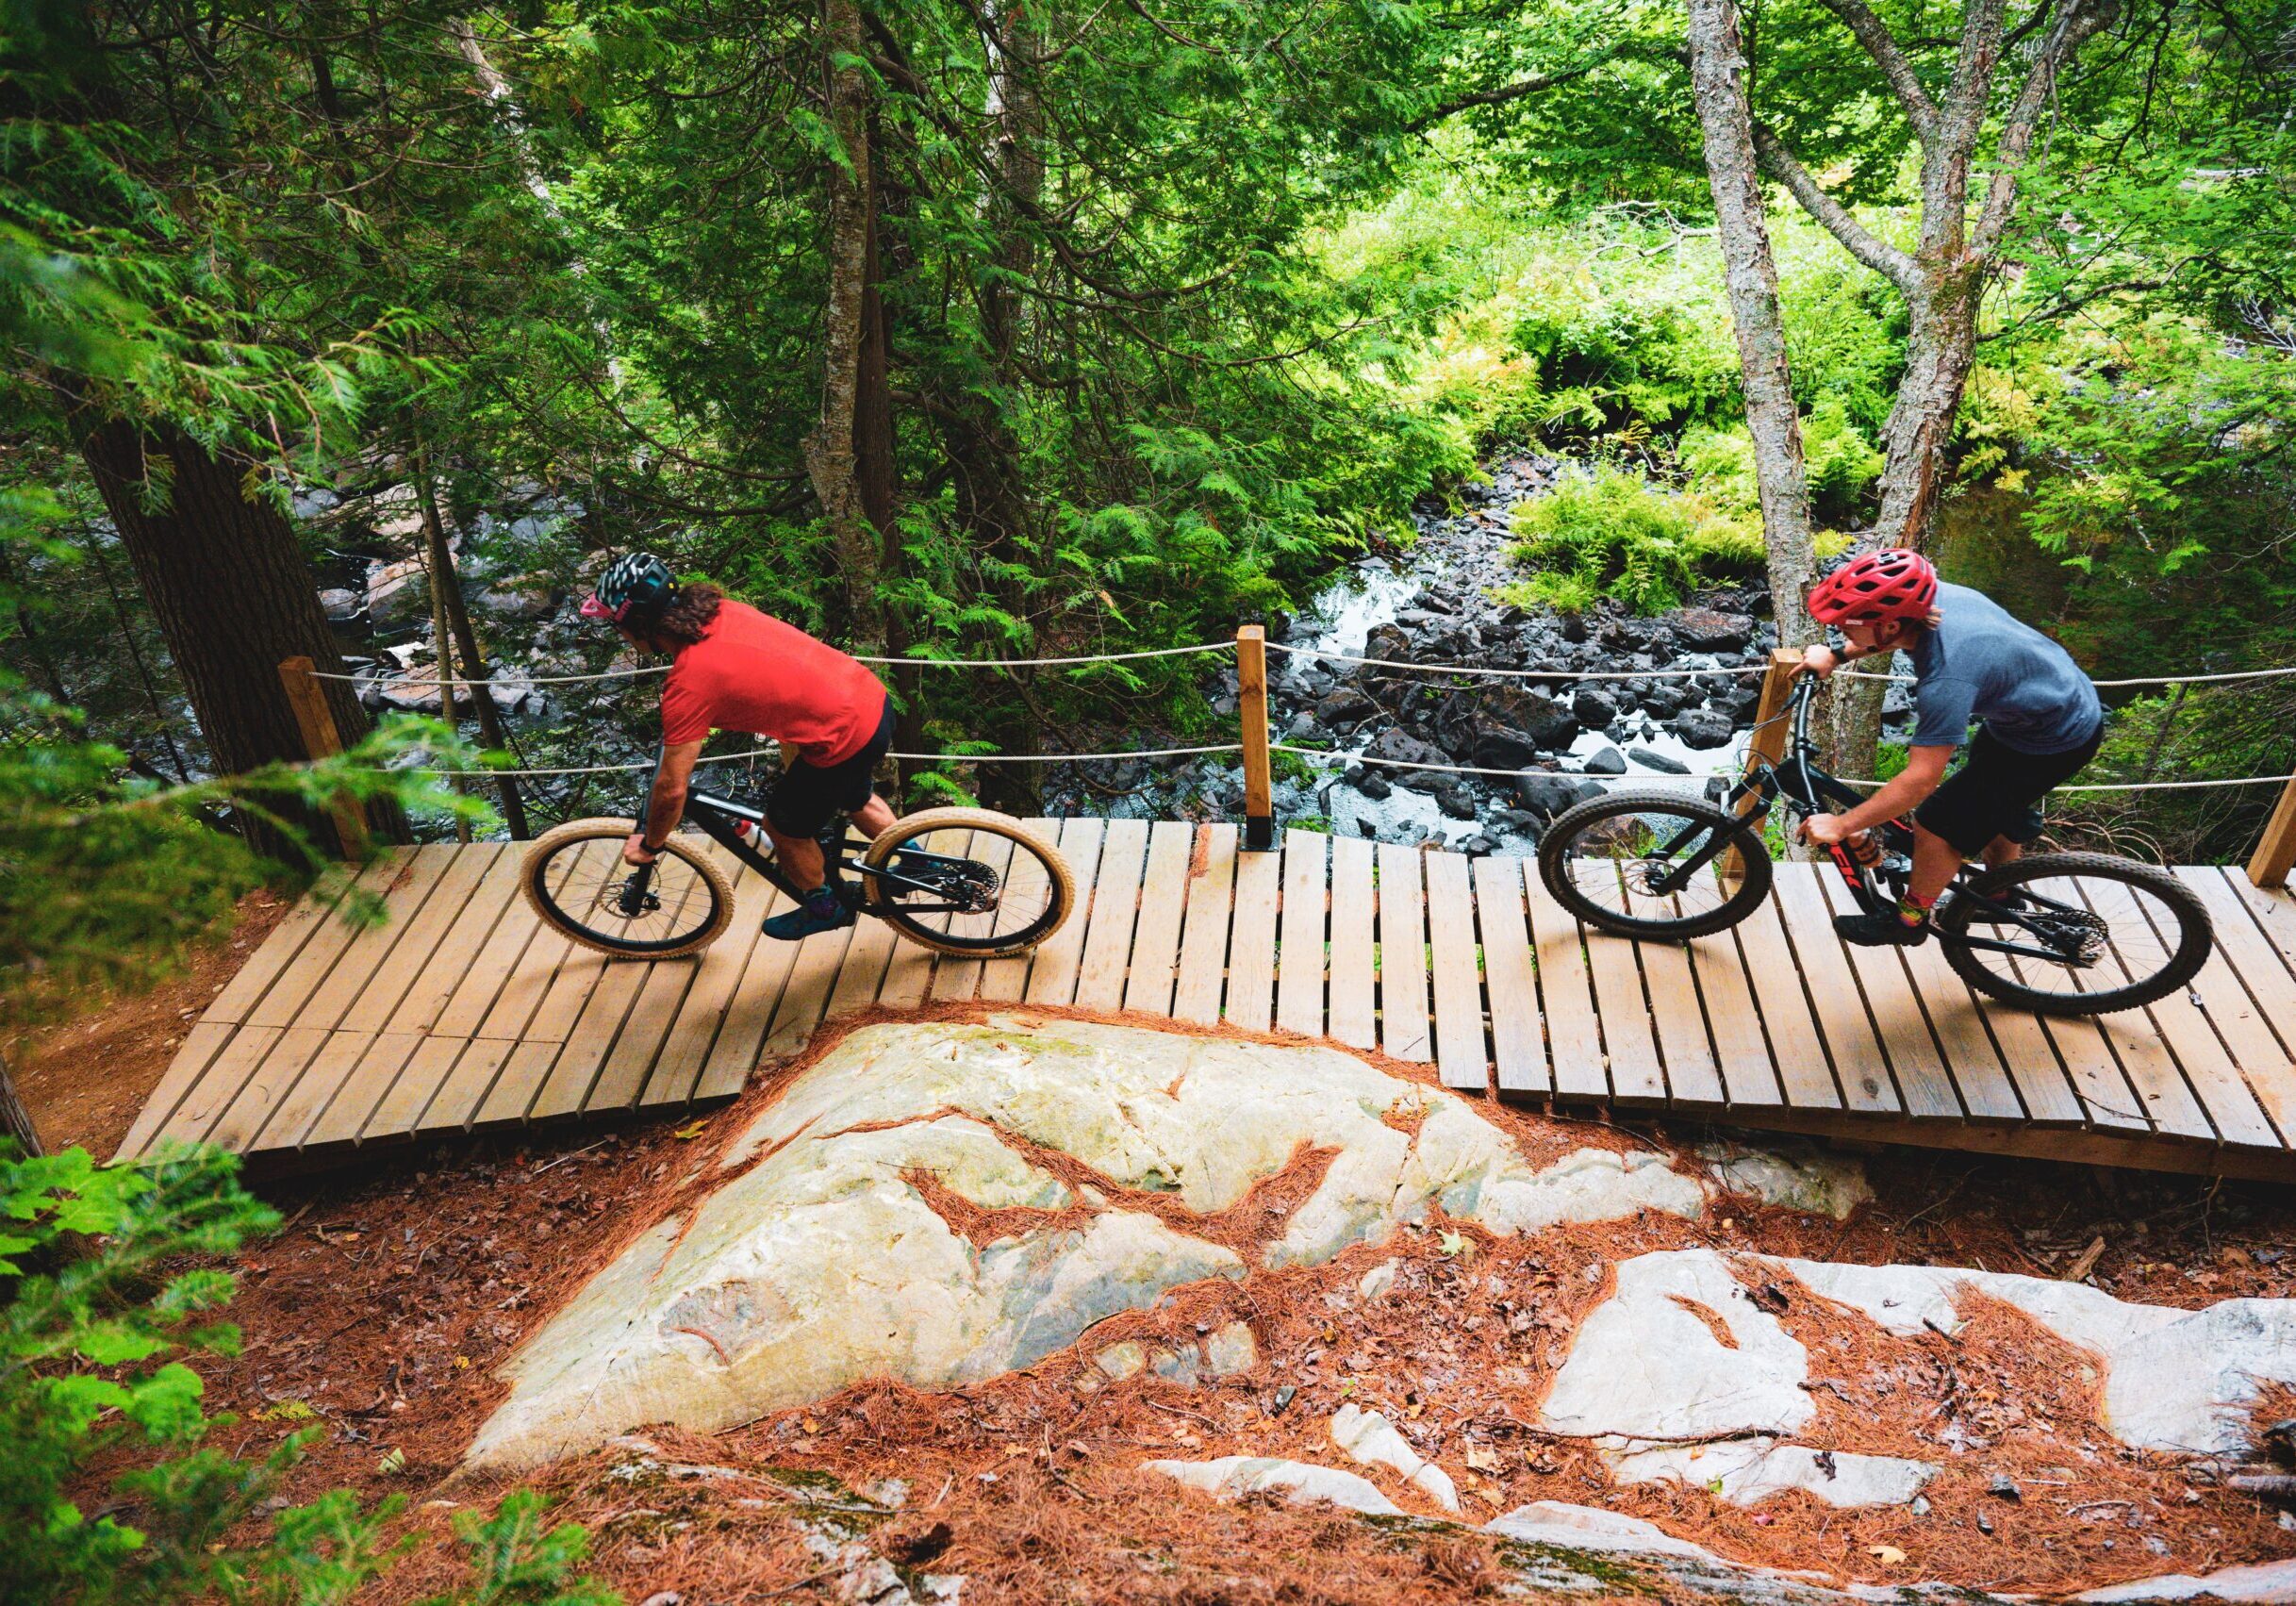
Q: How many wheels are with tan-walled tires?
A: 2